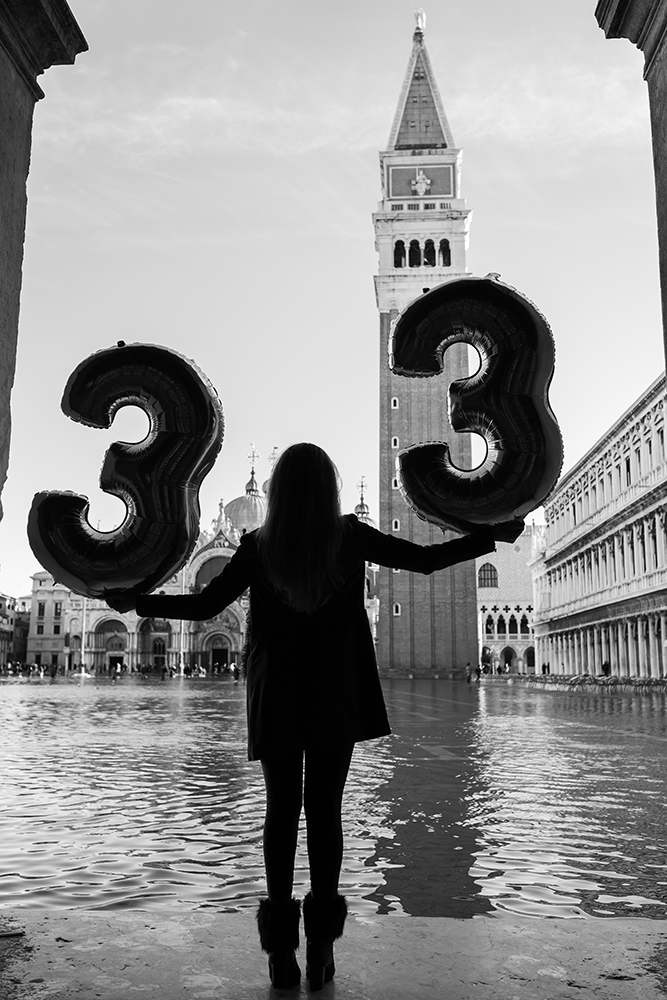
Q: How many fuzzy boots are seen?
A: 2